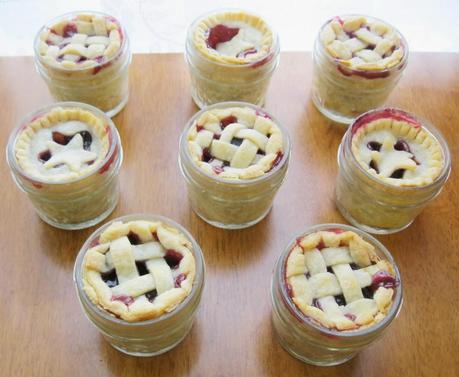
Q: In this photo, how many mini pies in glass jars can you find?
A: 8